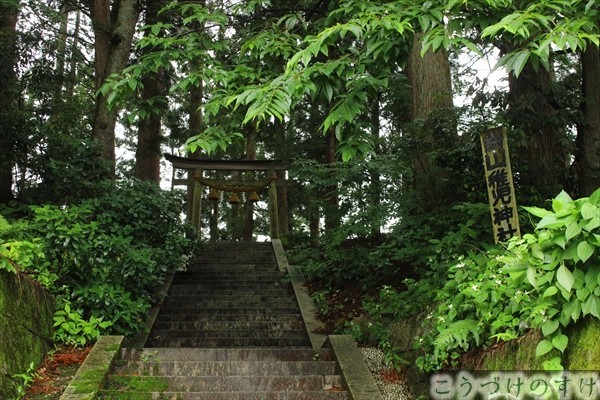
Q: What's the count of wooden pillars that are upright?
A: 2